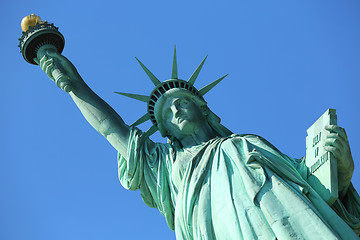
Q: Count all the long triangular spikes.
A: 7